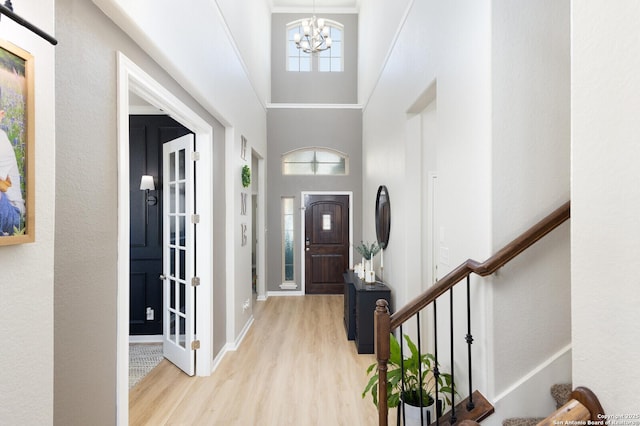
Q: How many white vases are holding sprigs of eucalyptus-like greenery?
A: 1